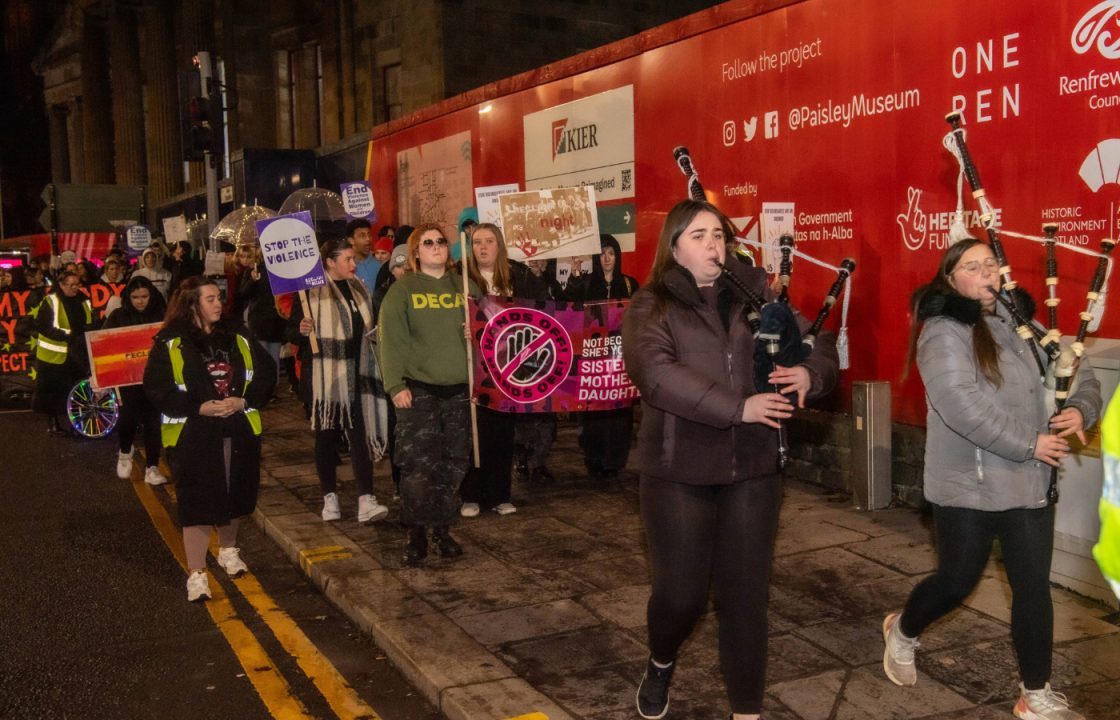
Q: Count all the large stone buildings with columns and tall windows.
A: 1